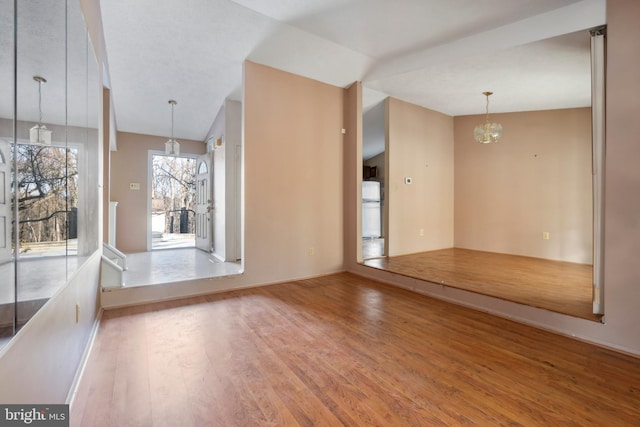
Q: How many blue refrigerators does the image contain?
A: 0